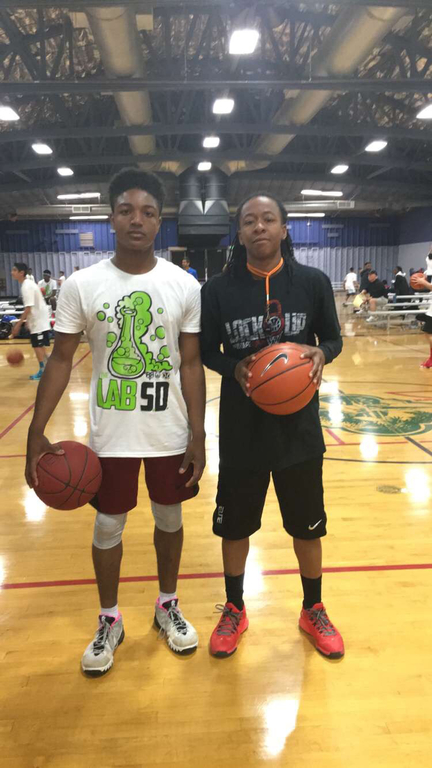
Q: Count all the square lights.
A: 10